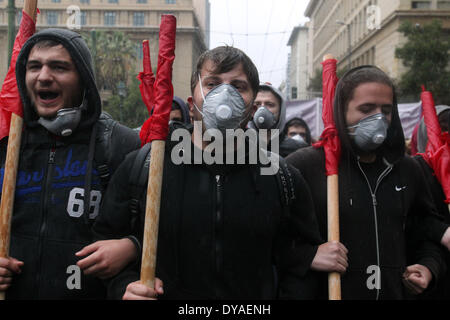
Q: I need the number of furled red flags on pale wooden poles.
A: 5